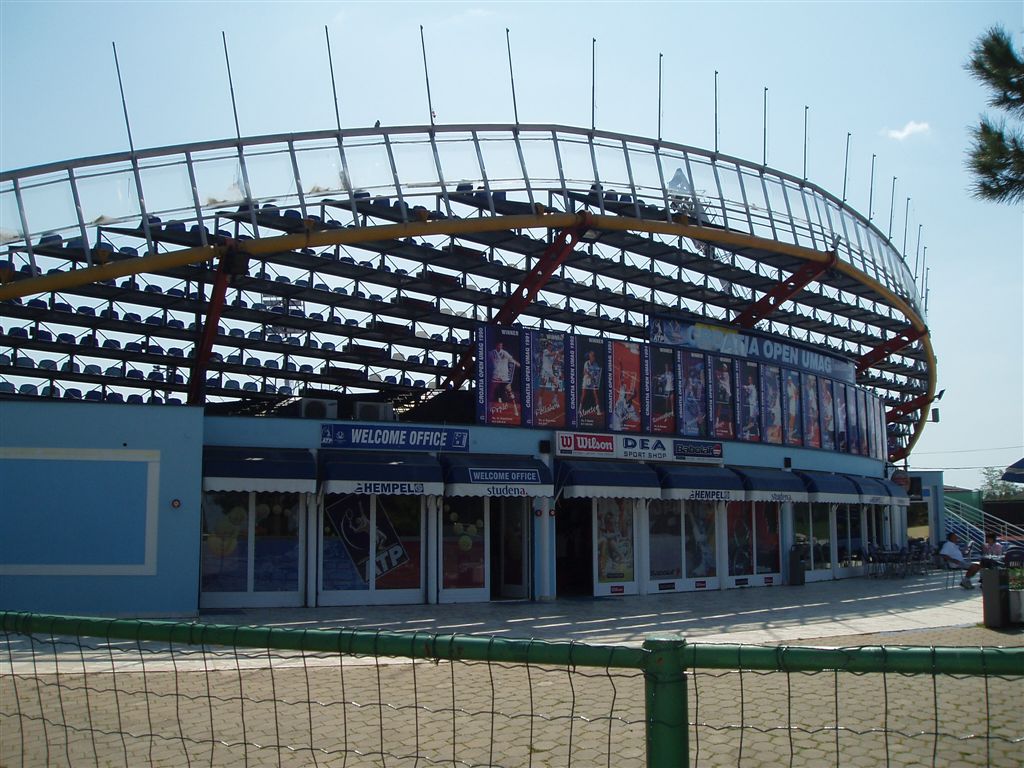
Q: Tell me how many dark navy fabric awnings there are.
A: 9